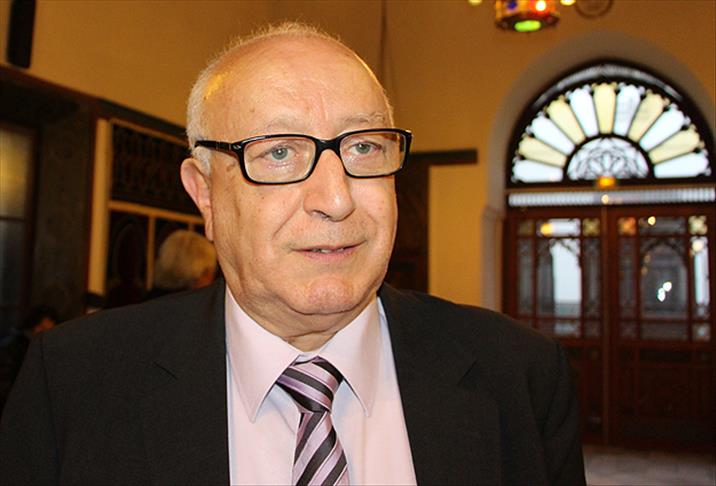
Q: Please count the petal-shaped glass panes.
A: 11